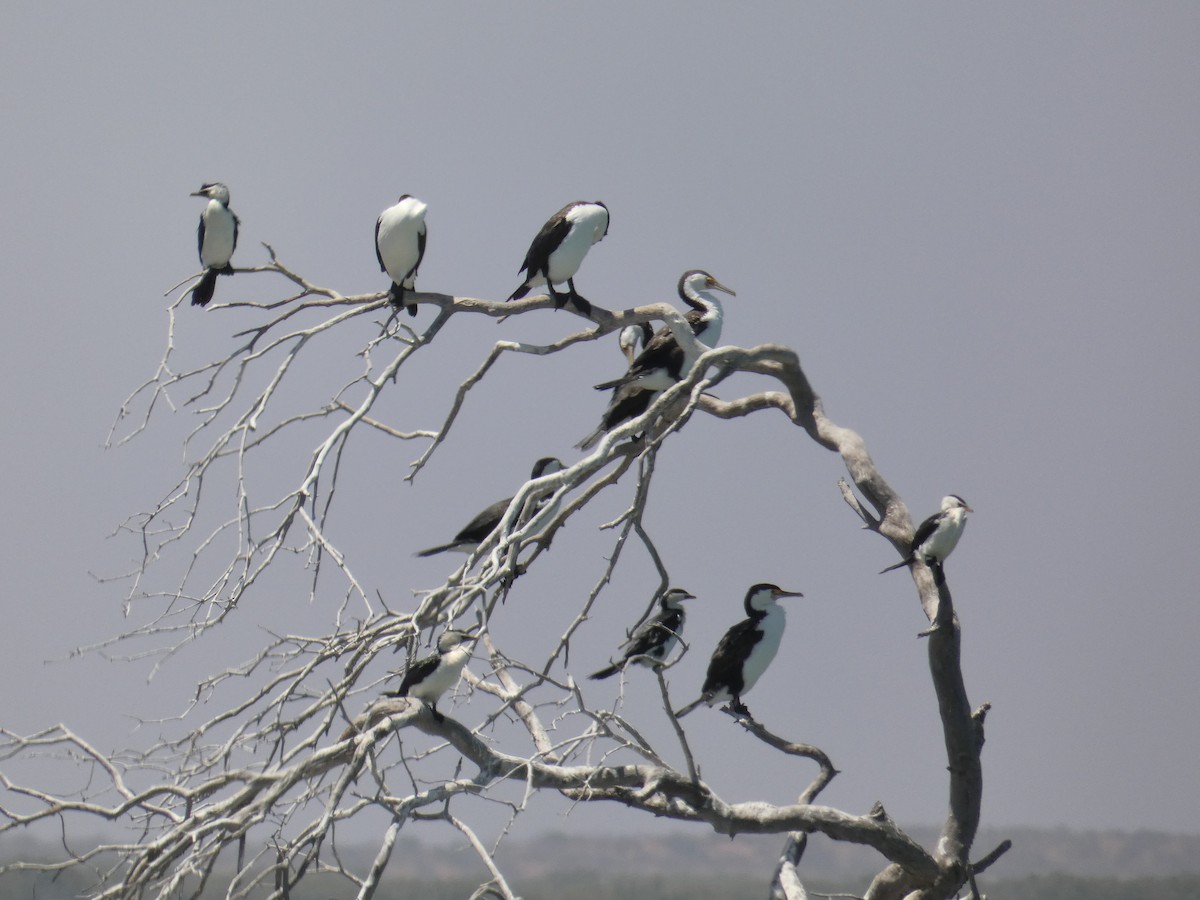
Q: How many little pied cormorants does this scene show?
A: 4